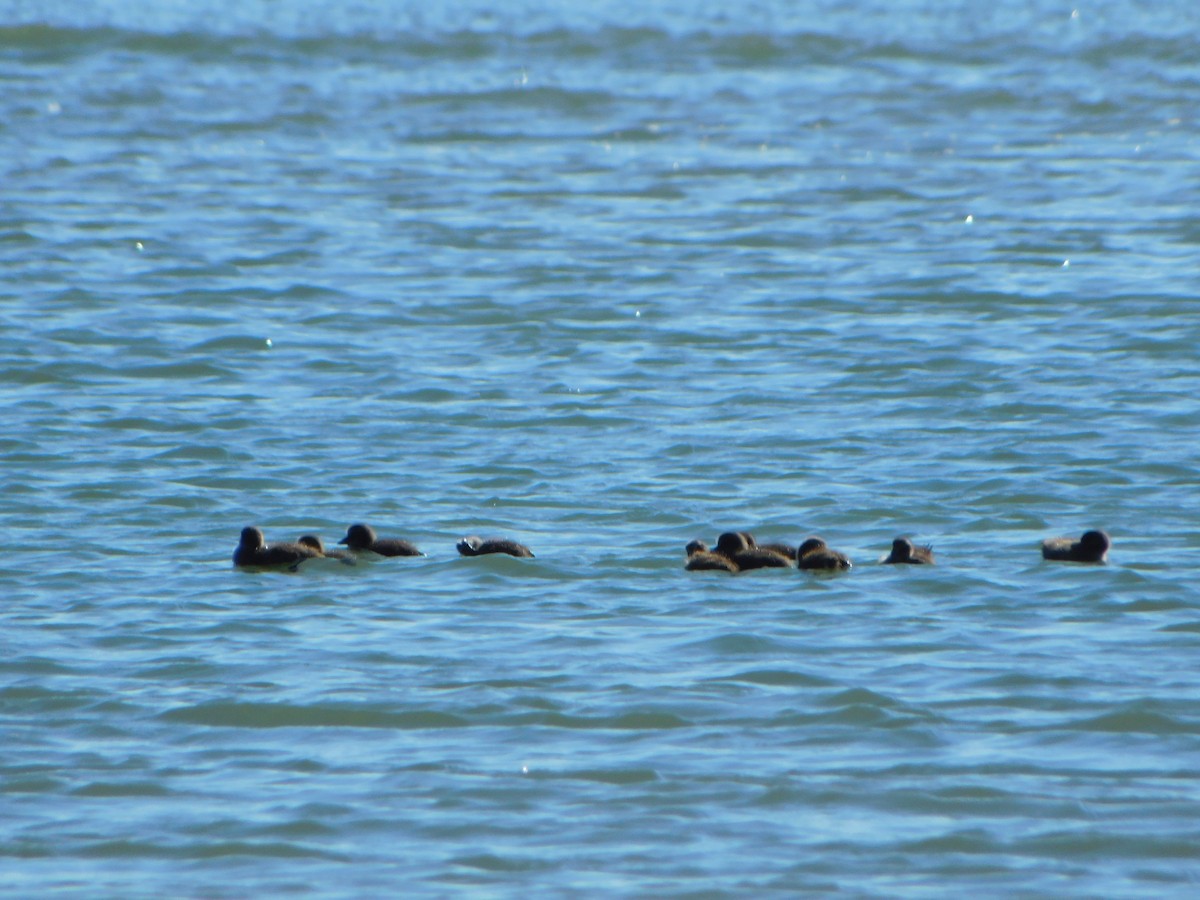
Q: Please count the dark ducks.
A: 10